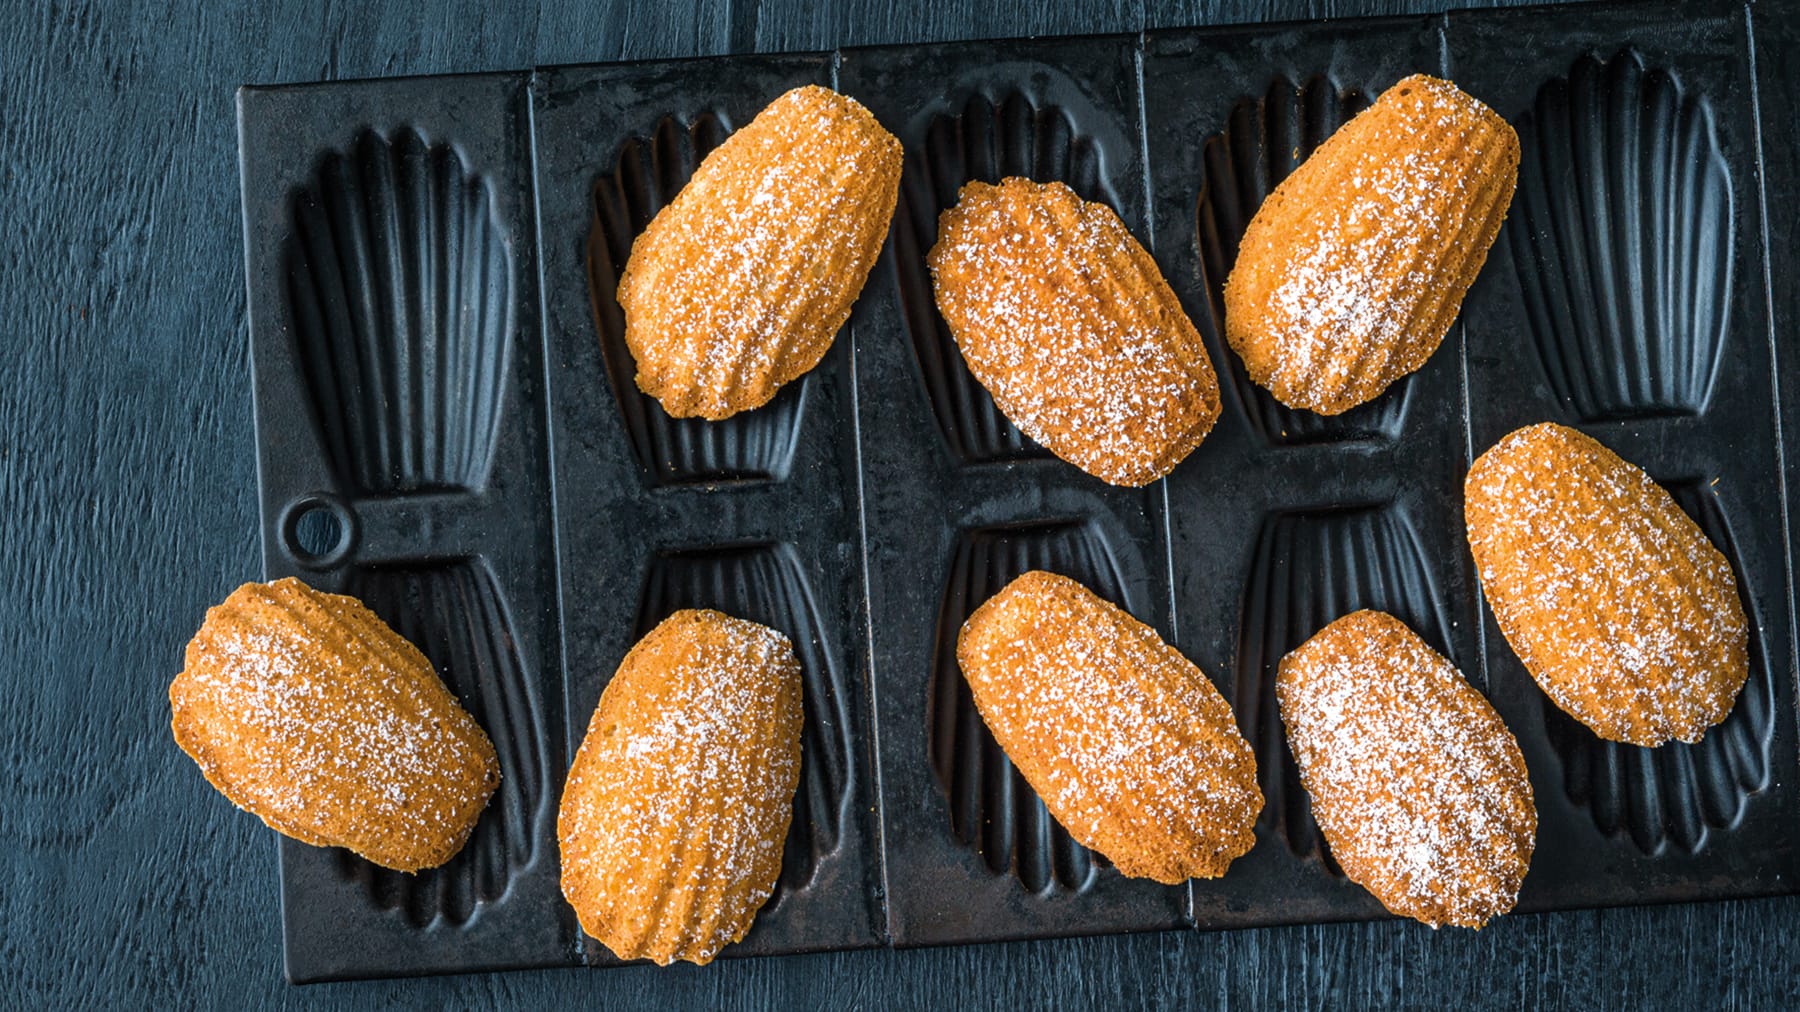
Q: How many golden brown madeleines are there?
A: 8